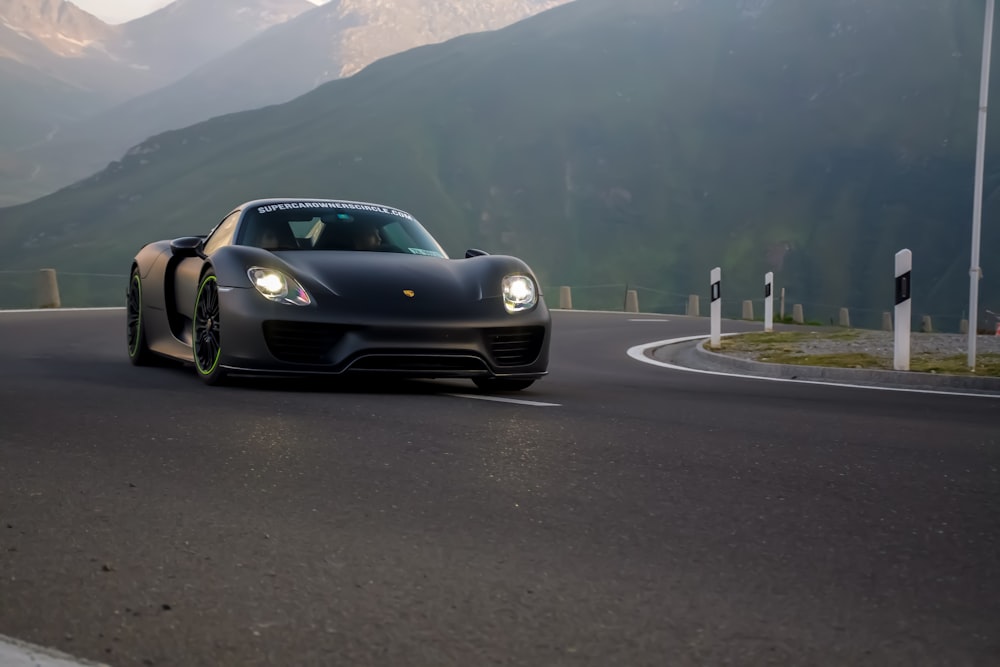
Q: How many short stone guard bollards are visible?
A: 10